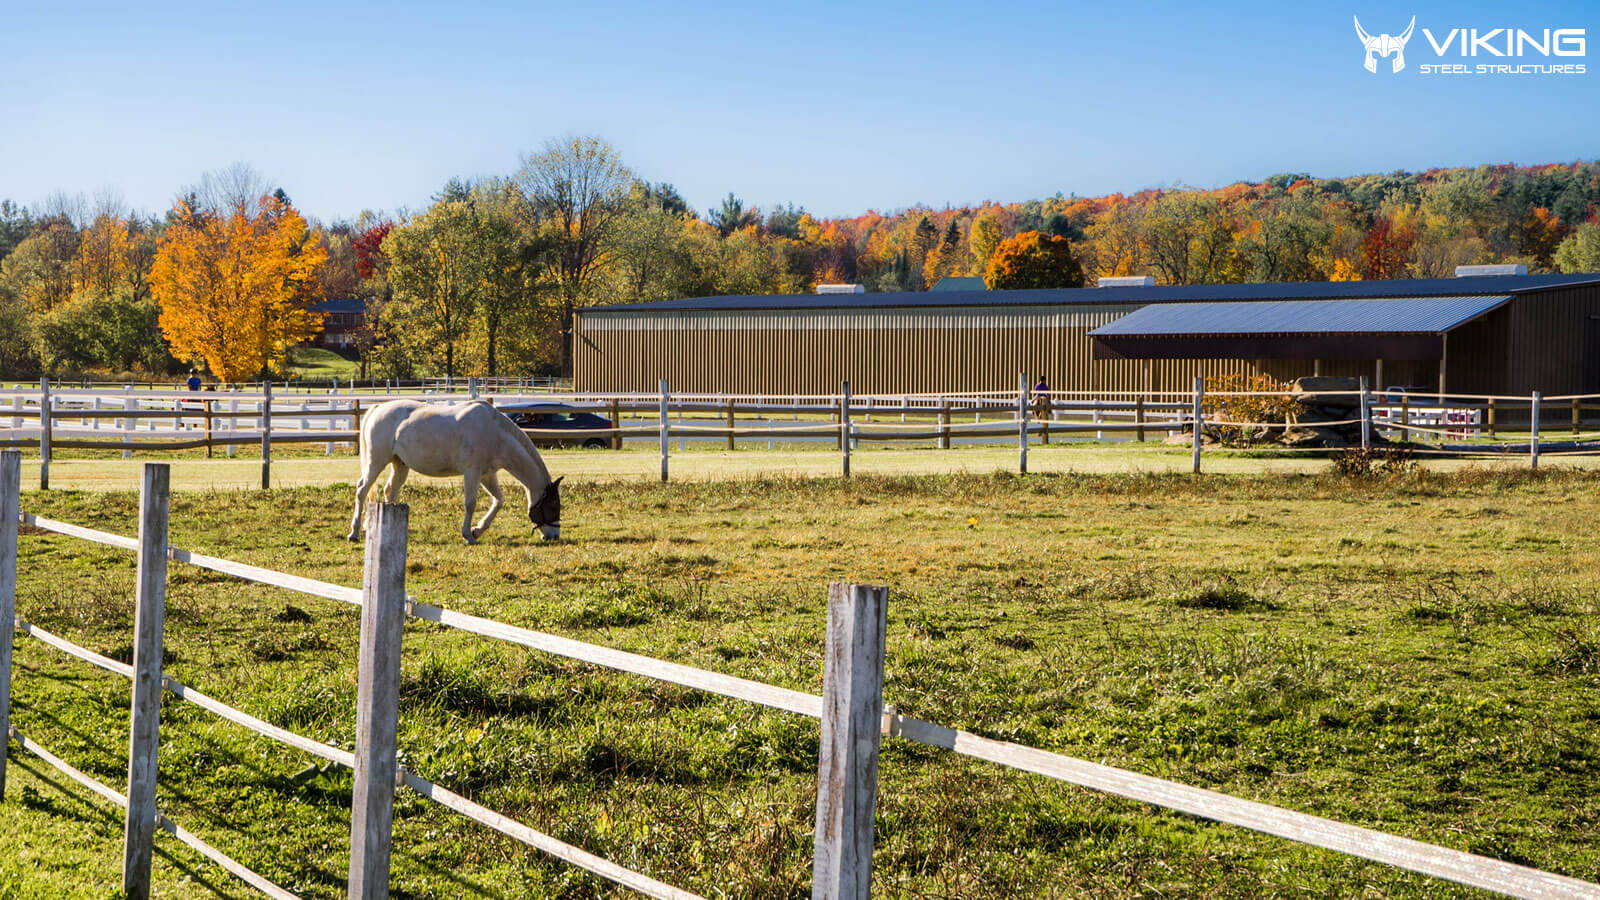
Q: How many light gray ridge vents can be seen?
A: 3